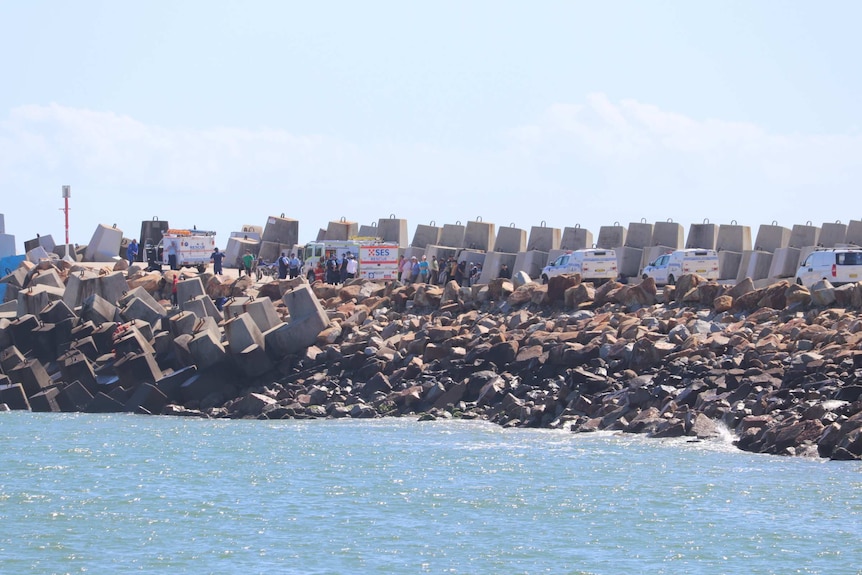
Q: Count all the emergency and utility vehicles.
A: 5